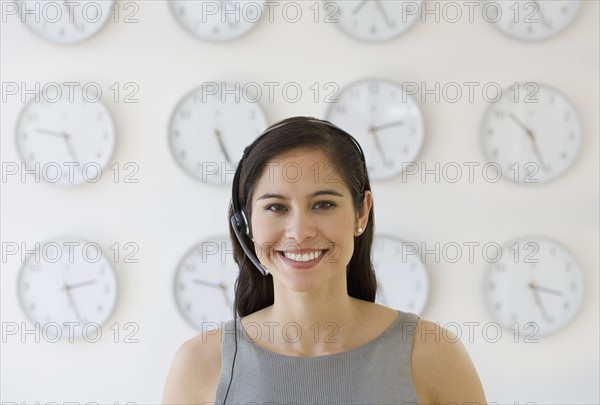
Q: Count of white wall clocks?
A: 12